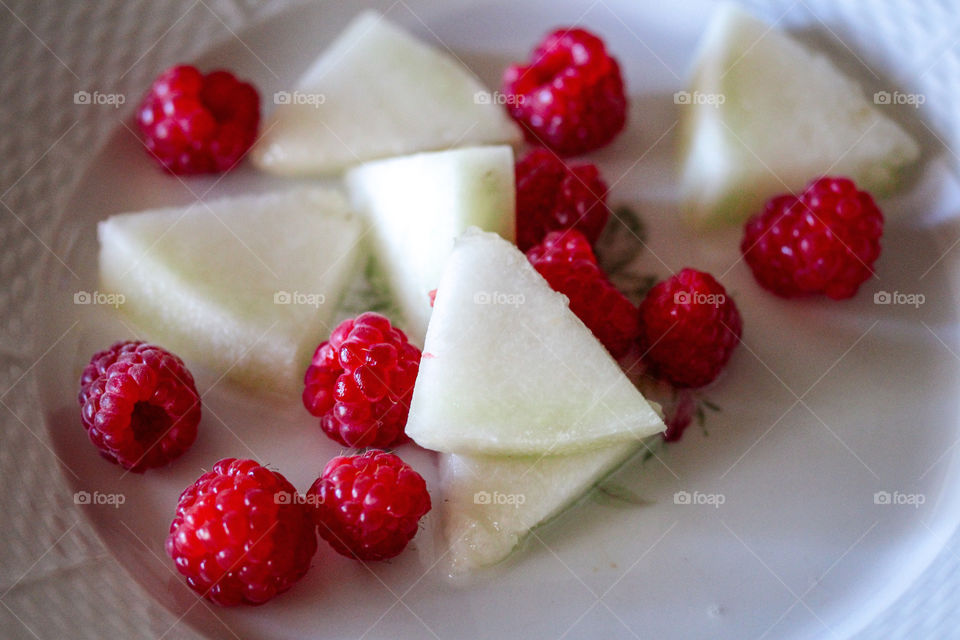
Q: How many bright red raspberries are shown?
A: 10